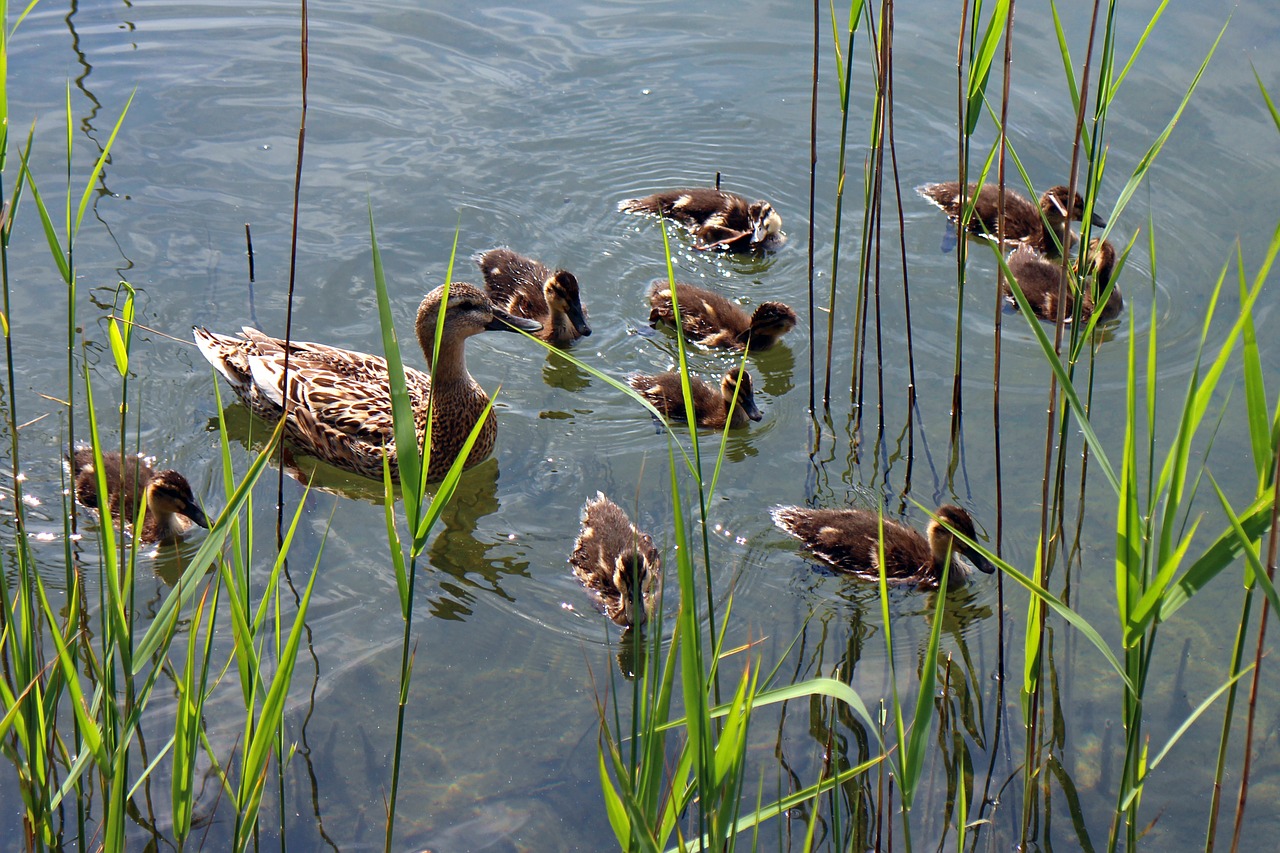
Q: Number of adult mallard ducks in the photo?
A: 1